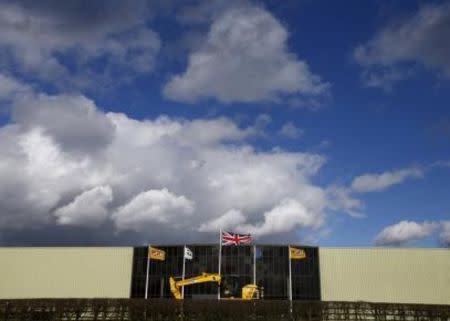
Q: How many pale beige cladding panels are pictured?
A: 2